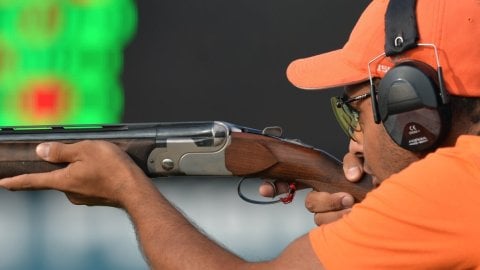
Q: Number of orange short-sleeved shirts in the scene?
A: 1